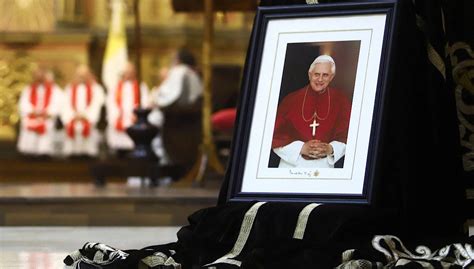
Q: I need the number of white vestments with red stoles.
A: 3